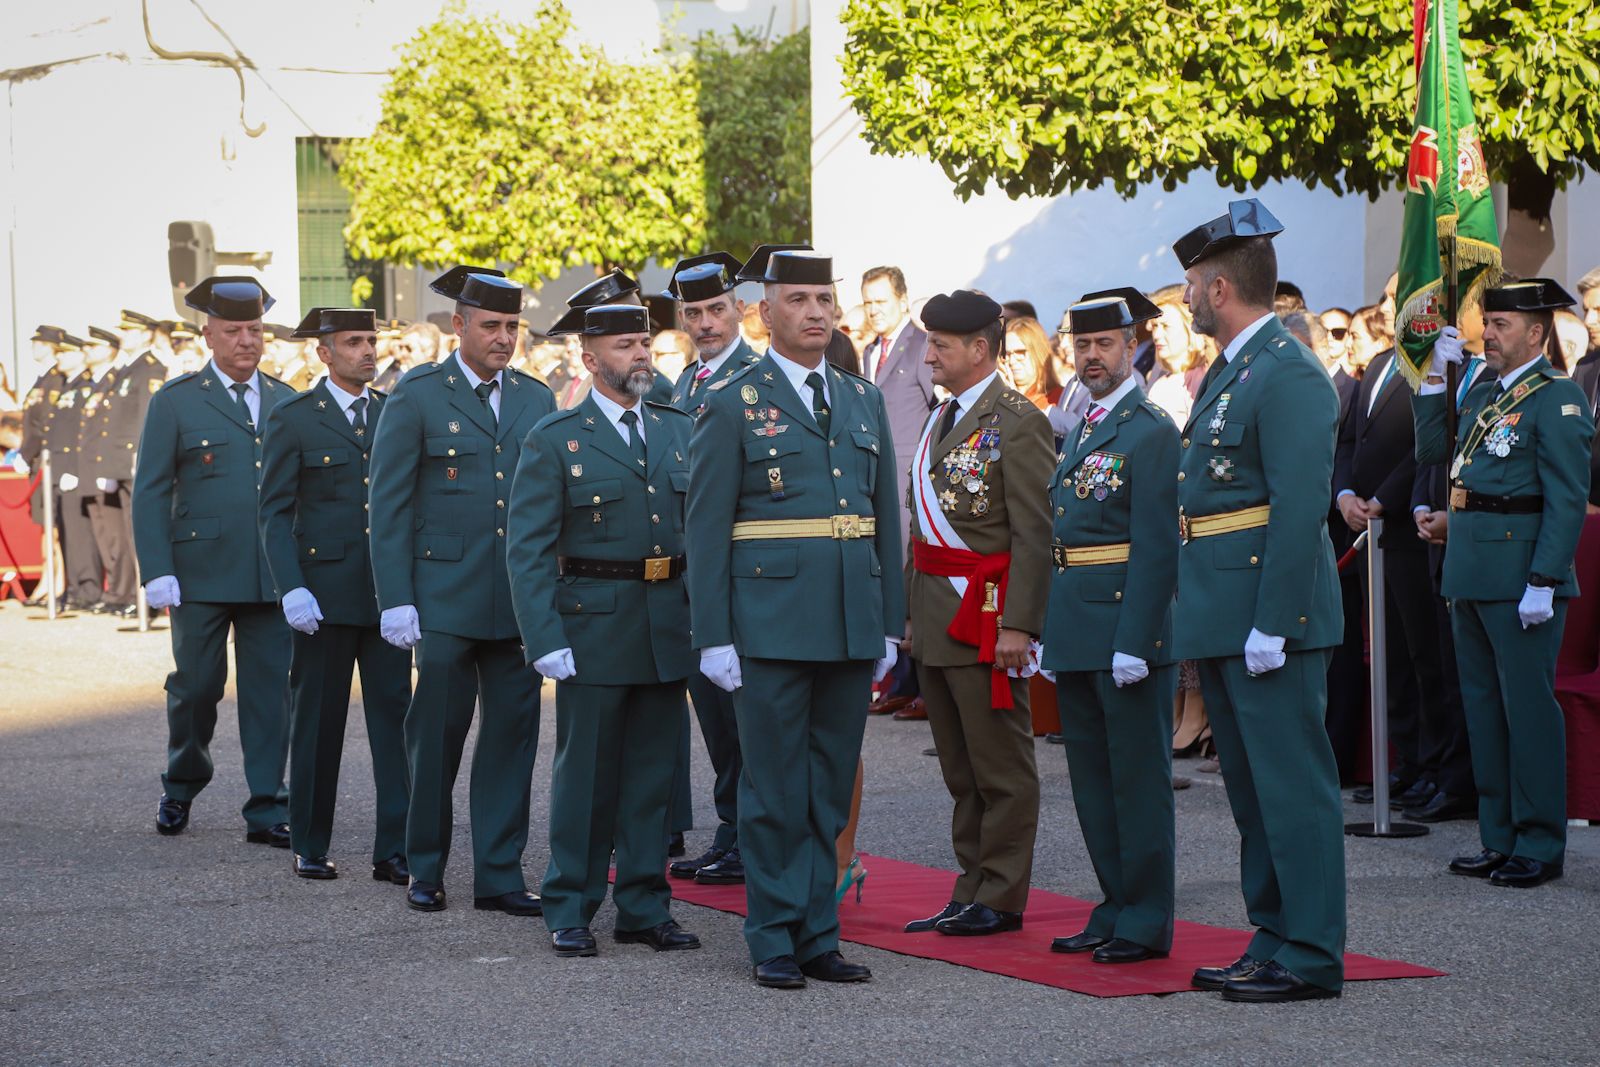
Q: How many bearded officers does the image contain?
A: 5